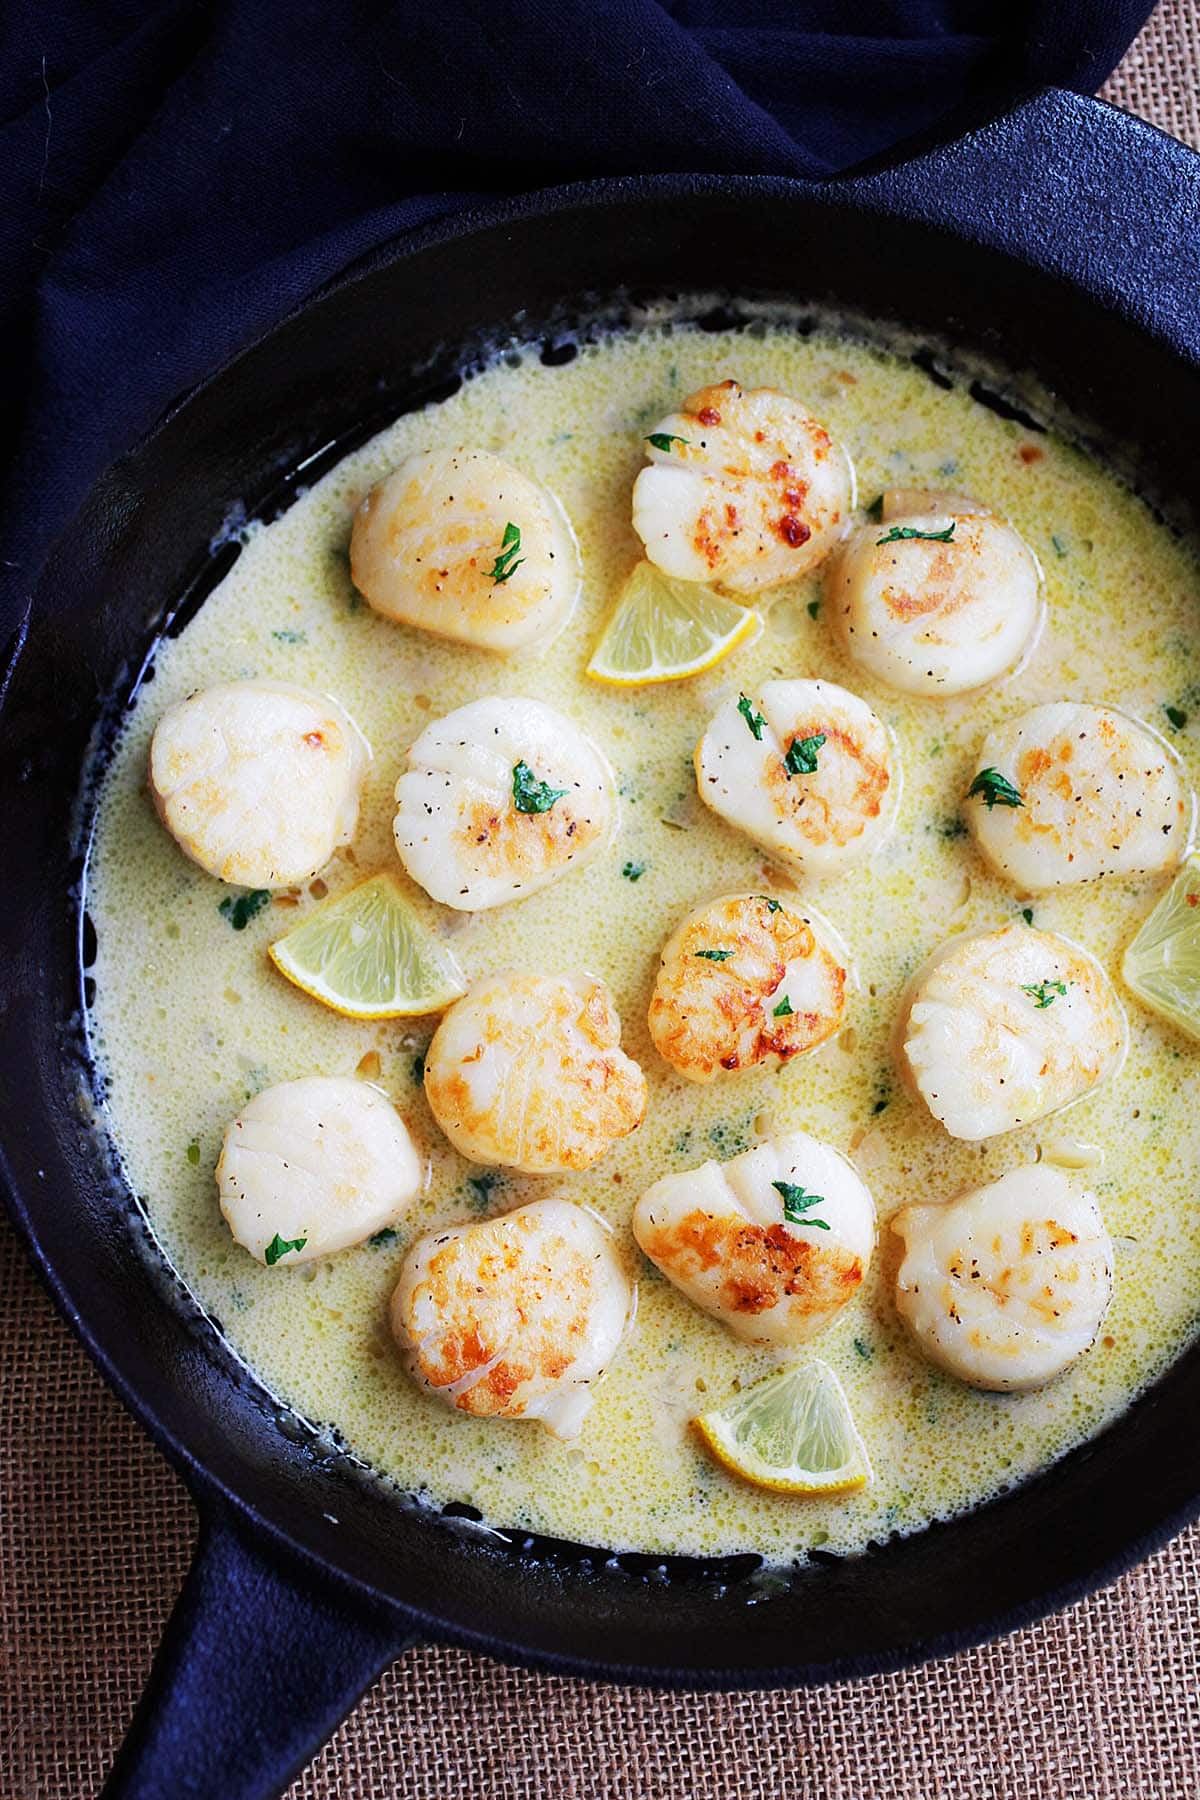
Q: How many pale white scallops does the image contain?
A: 14